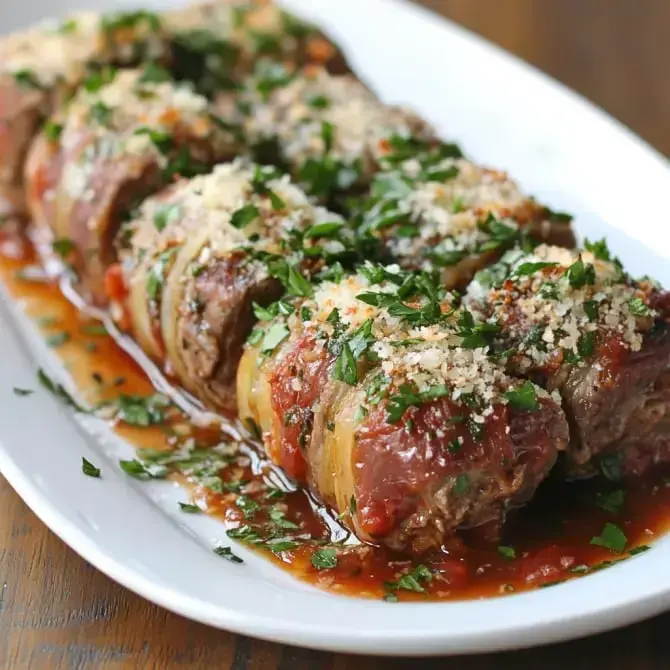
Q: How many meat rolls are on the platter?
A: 8